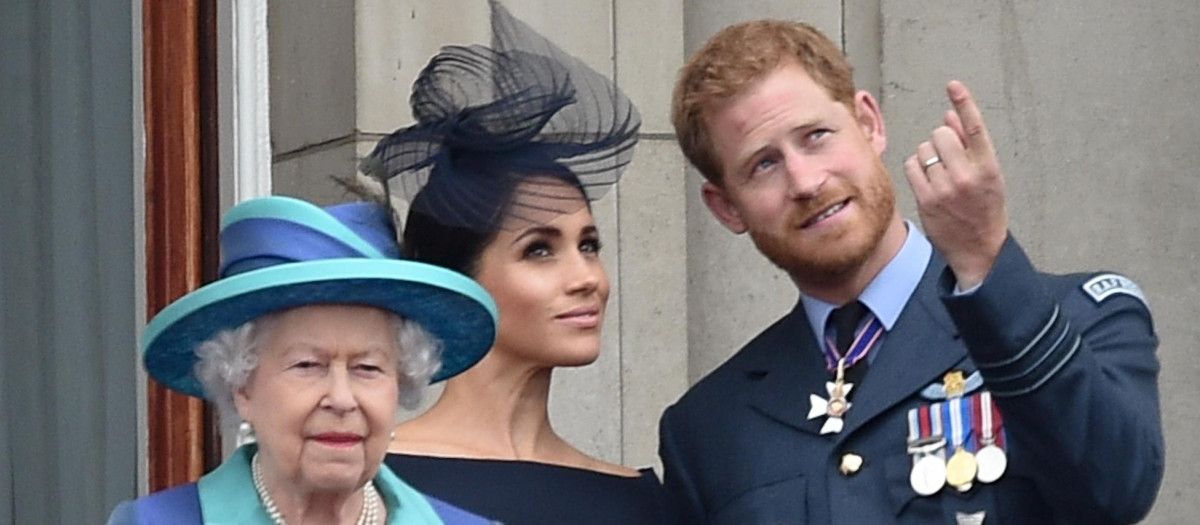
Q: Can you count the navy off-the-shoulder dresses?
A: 1